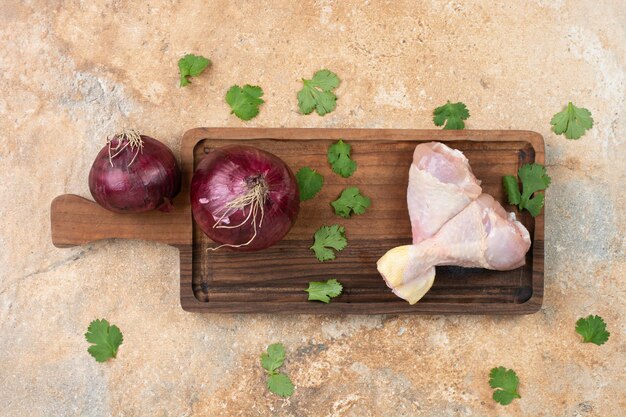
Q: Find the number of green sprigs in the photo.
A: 15